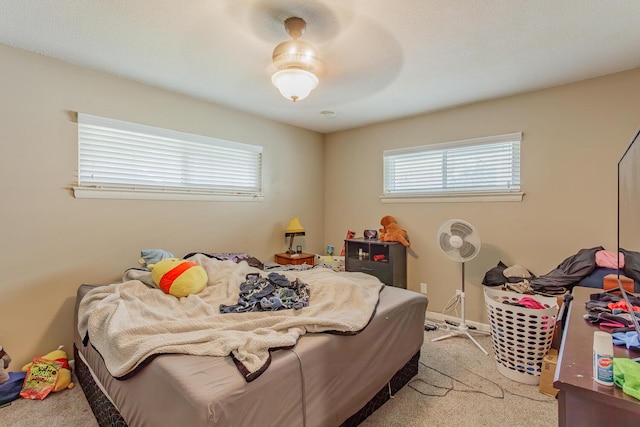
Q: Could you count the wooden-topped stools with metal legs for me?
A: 0